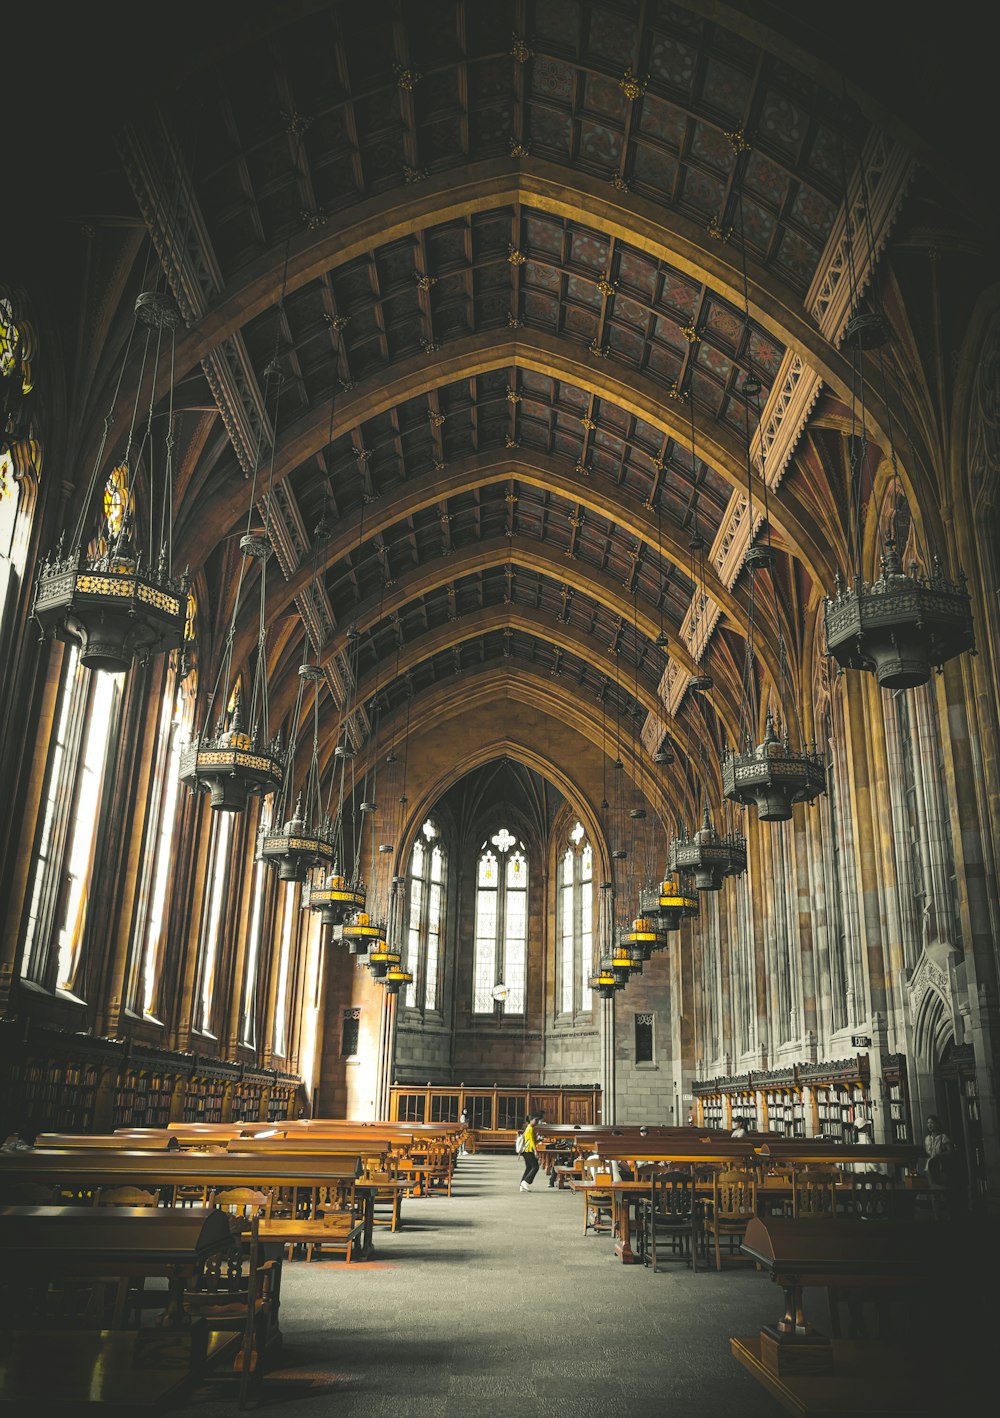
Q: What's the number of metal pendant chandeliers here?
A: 14